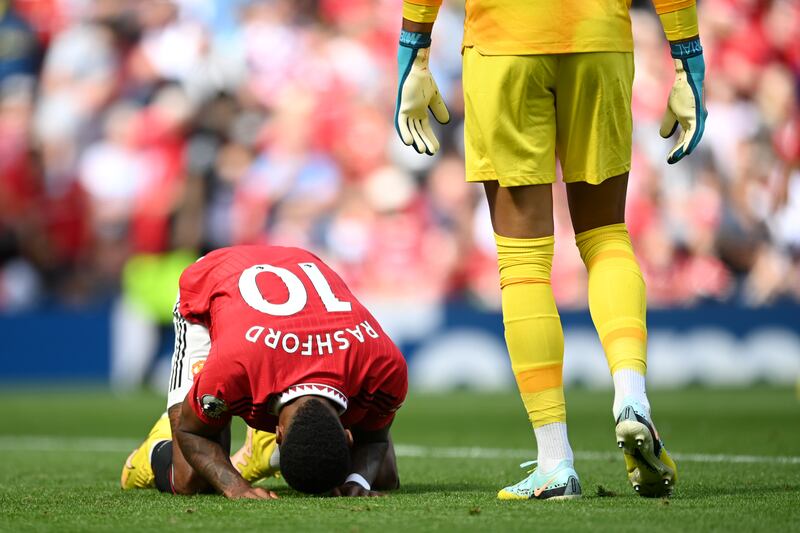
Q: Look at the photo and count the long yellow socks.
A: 2